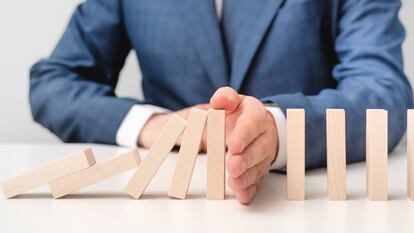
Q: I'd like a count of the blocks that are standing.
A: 5